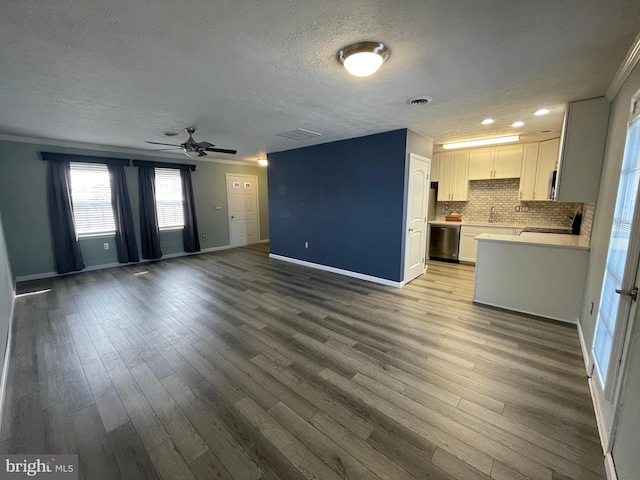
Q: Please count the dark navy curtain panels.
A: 4